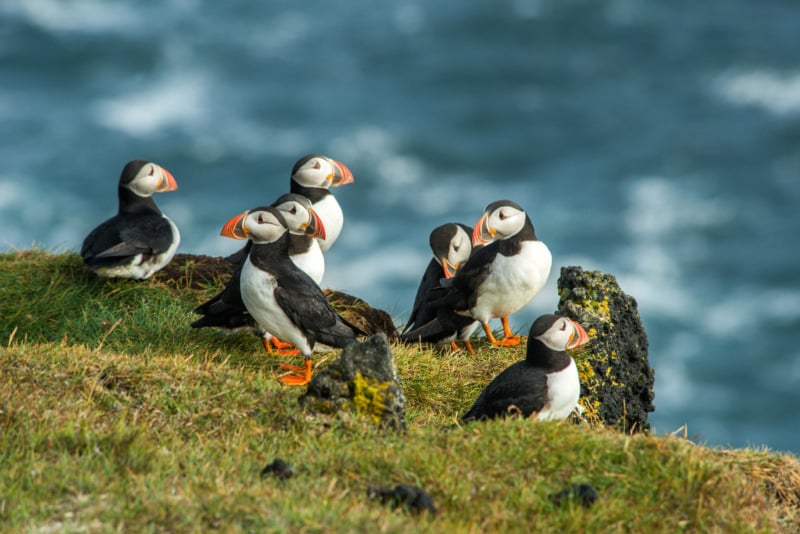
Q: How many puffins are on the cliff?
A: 7